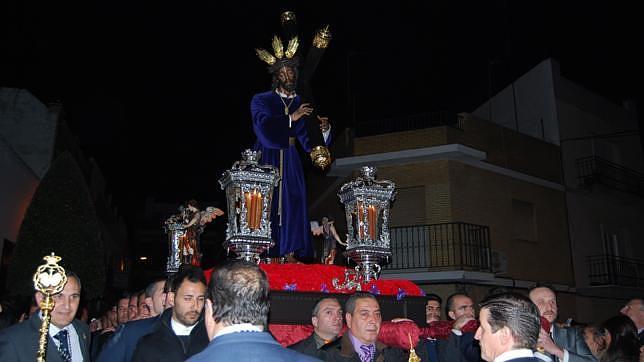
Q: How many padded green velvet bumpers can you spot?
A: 0